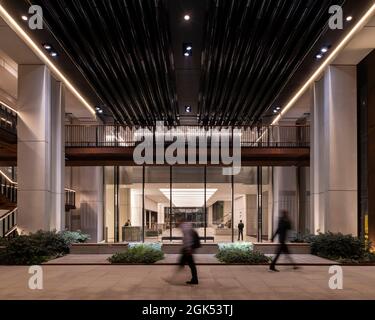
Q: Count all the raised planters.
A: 4